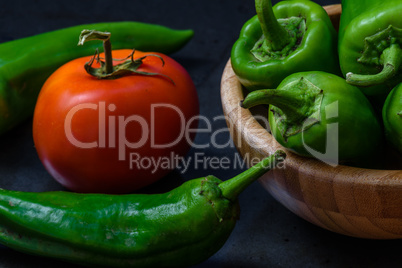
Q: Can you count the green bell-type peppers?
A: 4